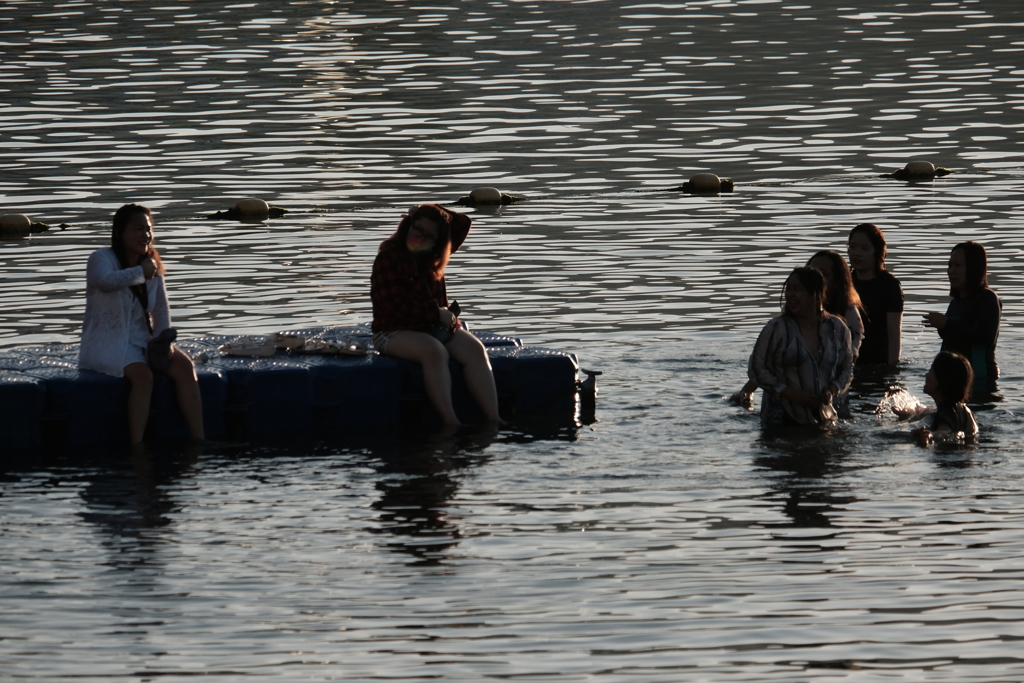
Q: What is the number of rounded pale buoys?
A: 5